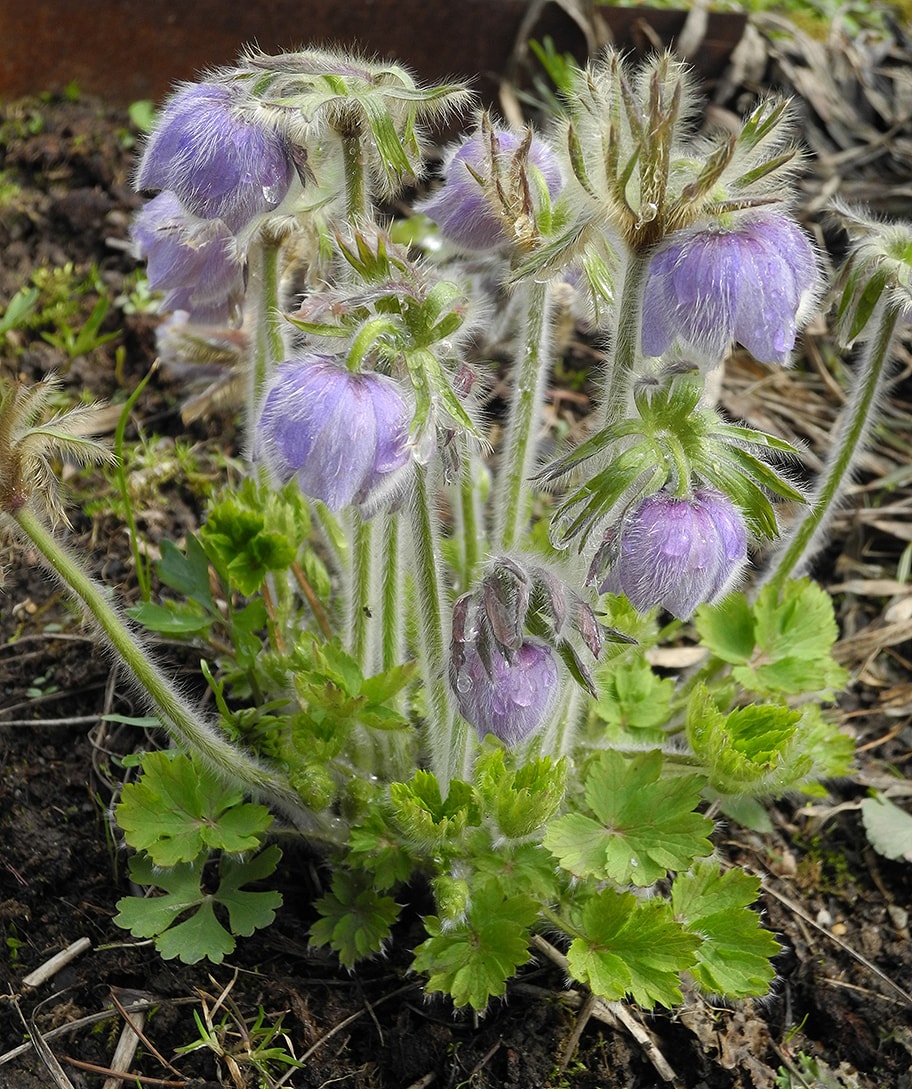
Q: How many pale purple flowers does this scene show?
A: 7